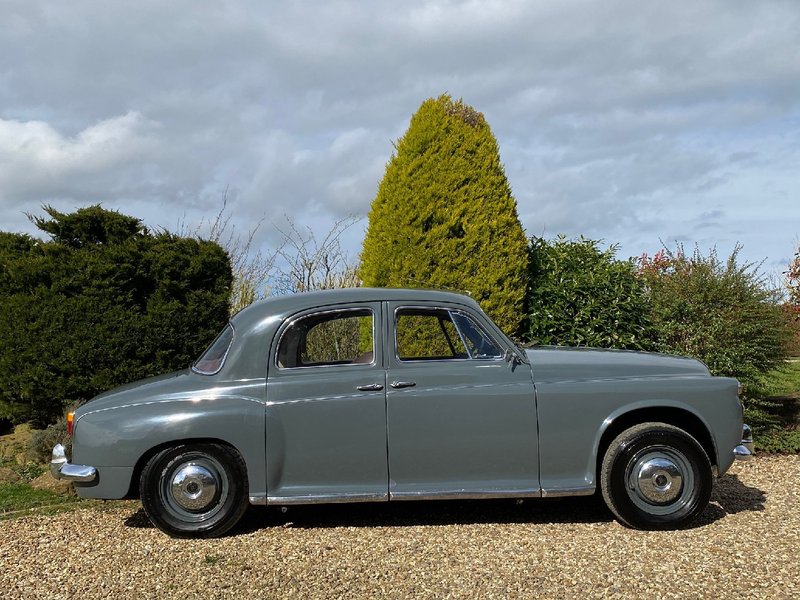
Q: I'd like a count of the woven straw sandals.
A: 0